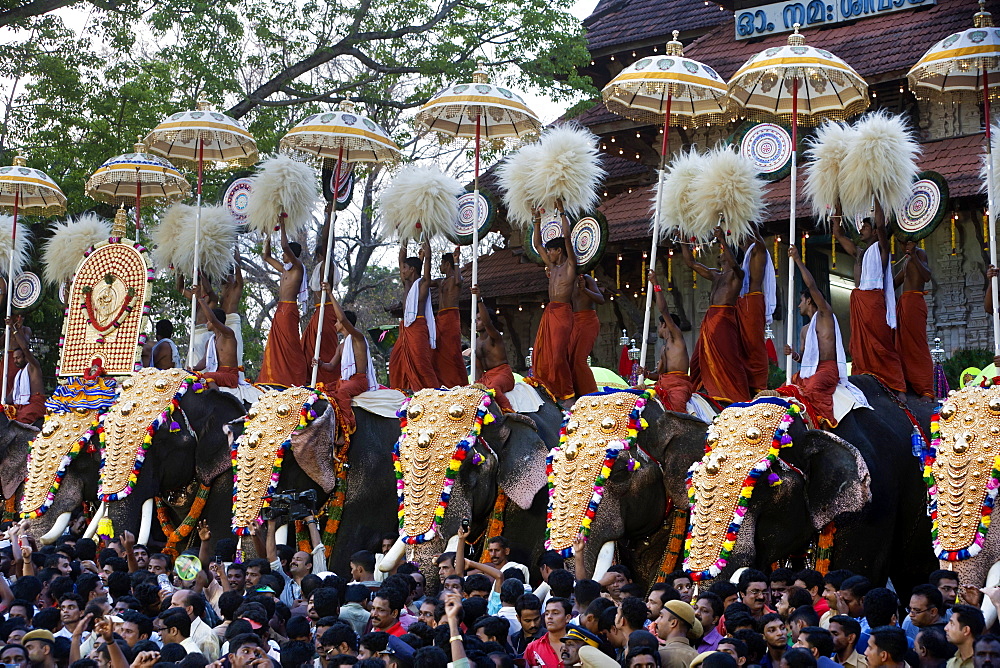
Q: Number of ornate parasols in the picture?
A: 8